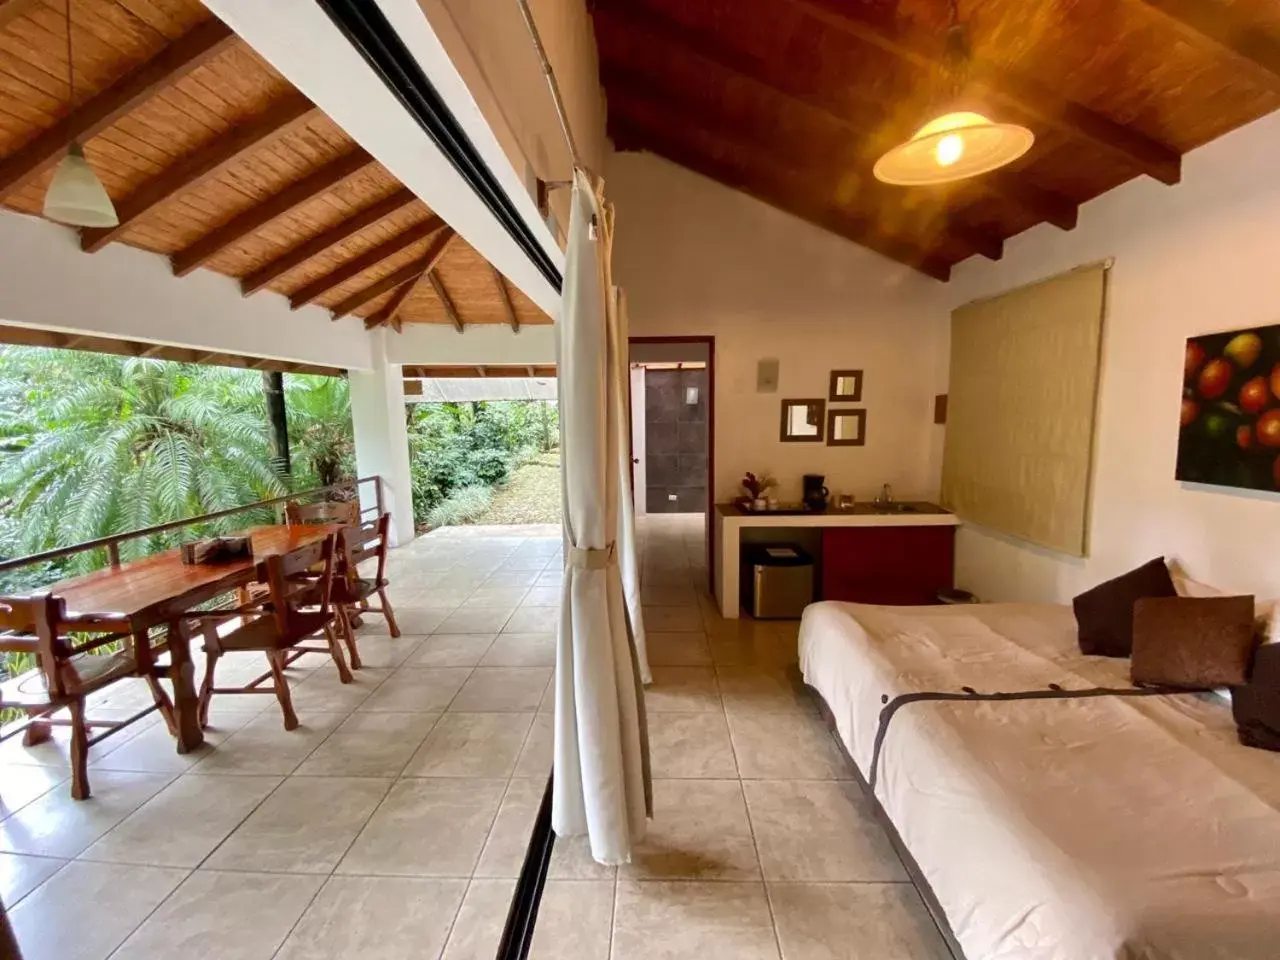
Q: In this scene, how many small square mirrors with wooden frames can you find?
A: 3